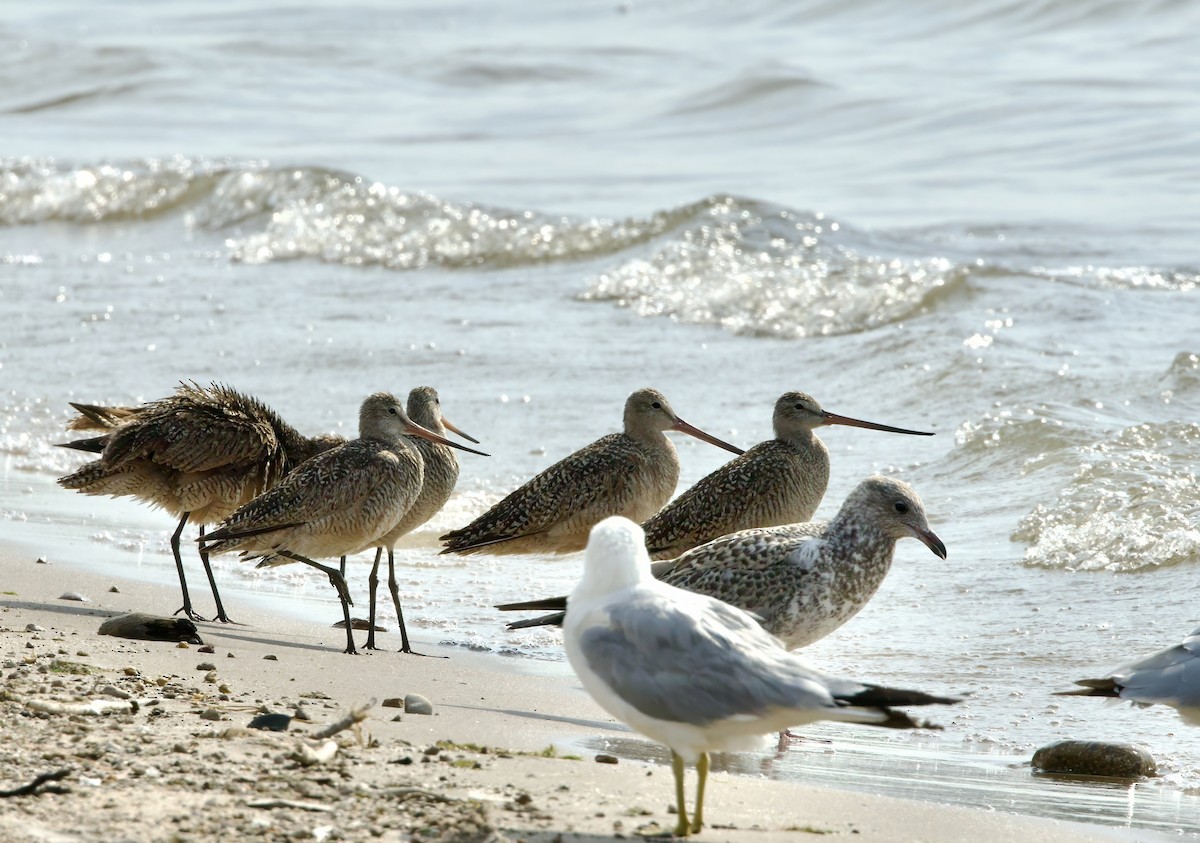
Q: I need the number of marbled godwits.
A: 5